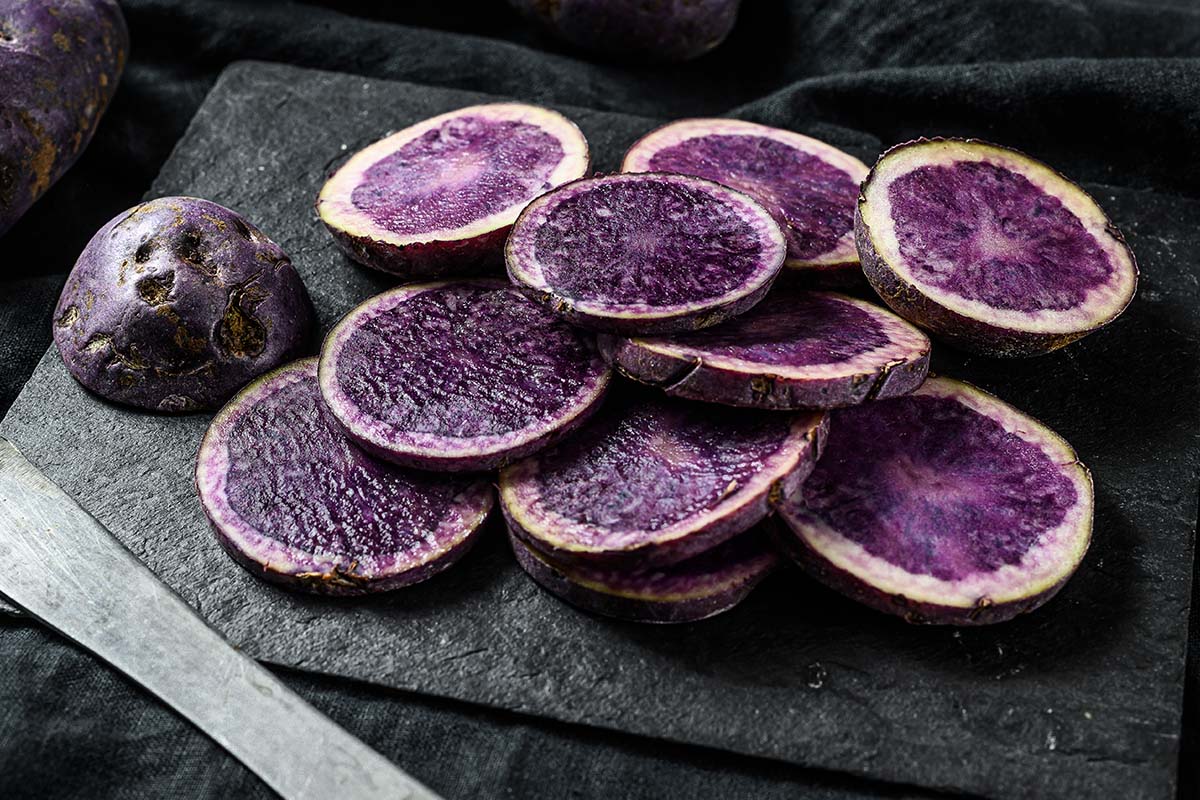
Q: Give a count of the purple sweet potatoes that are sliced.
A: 10